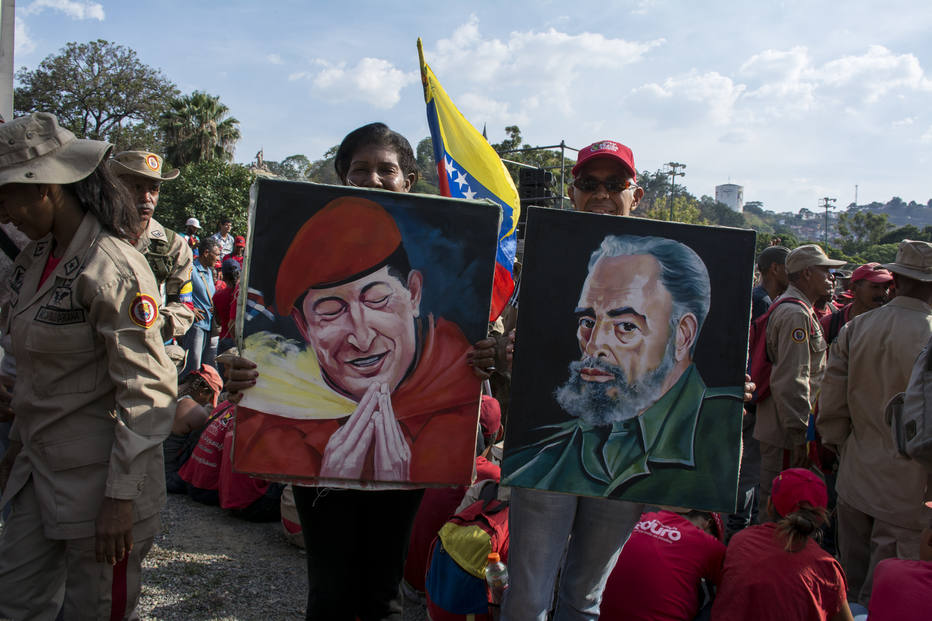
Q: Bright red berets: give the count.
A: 1